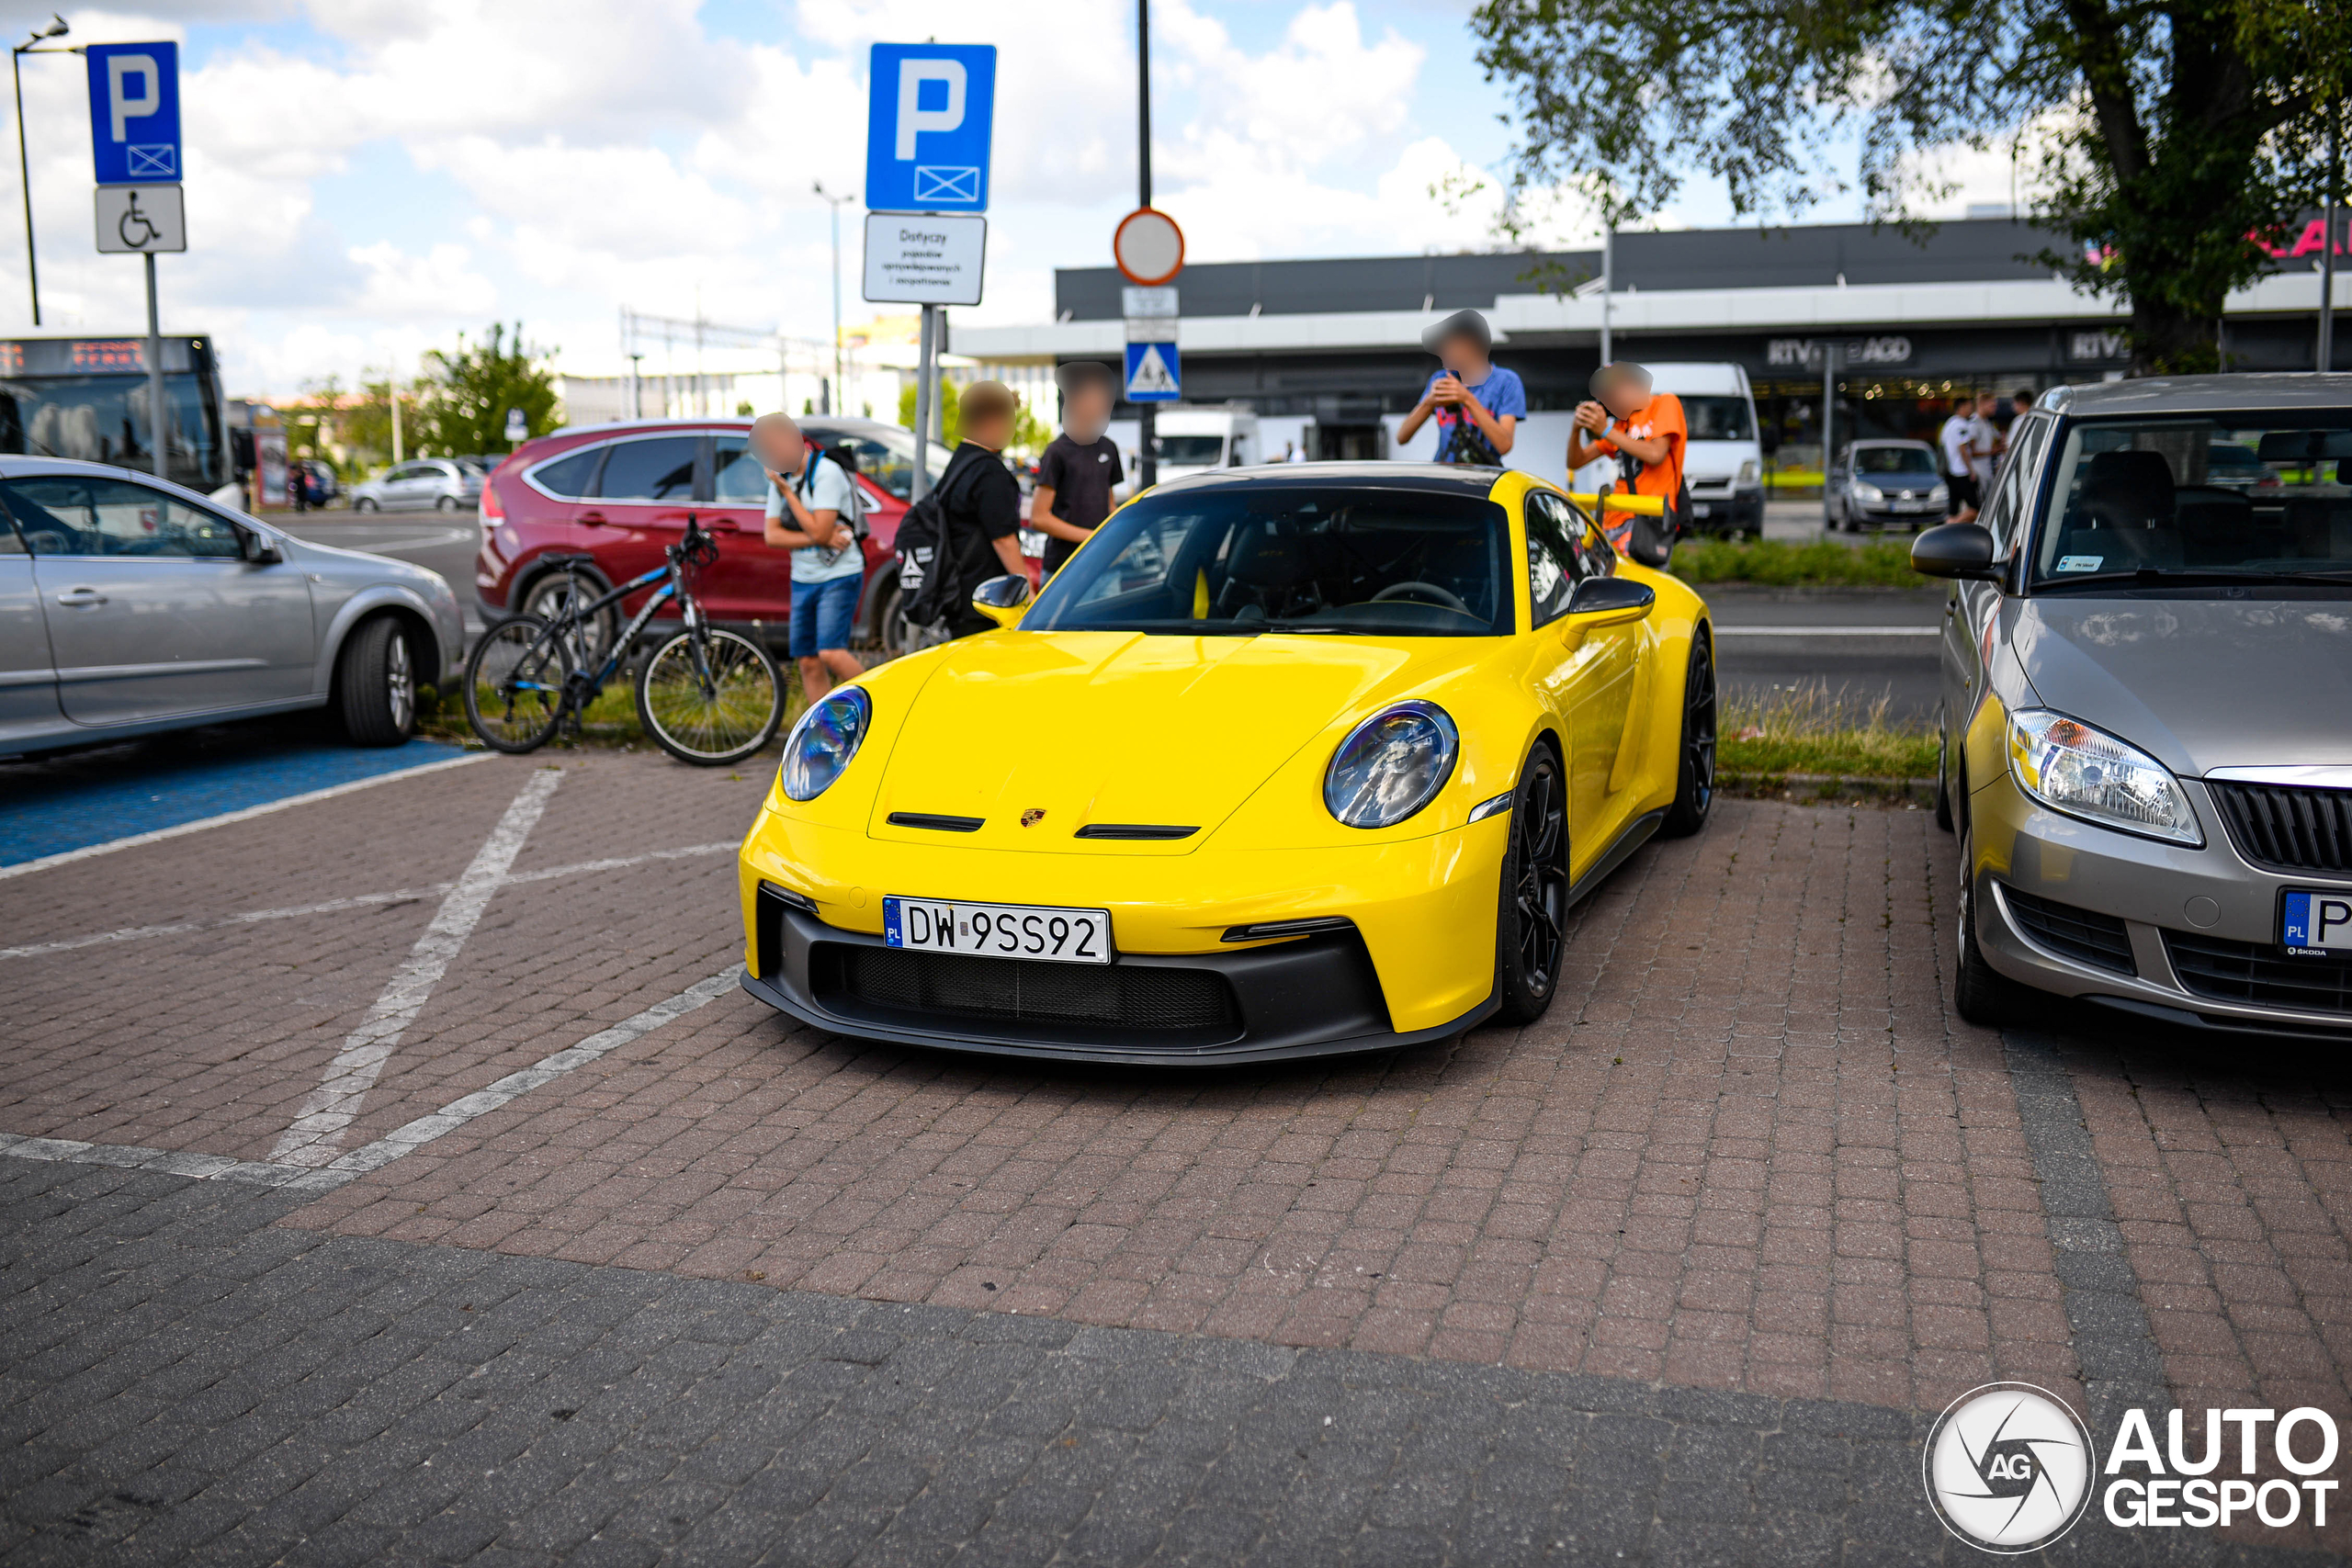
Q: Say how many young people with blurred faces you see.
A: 5